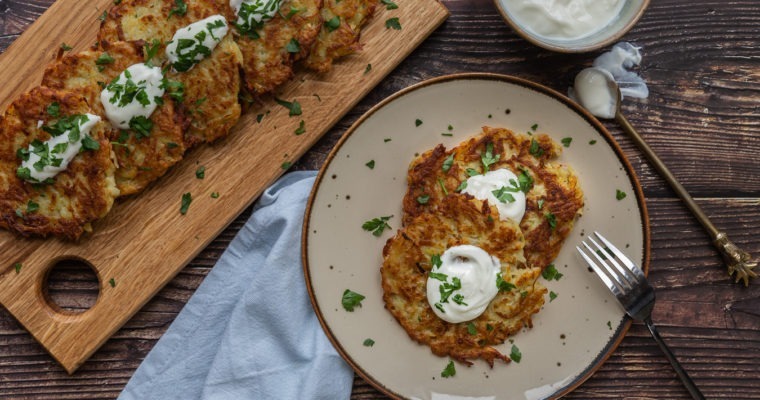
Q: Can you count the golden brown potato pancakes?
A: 7